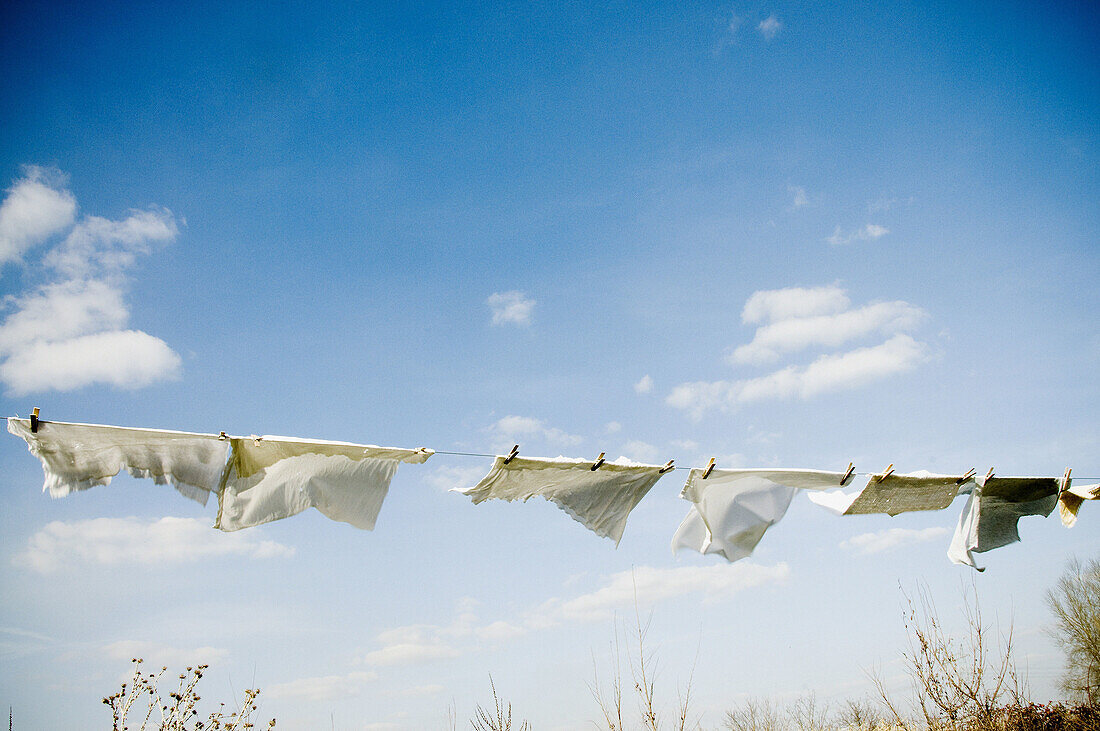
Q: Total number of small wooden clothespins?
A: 13